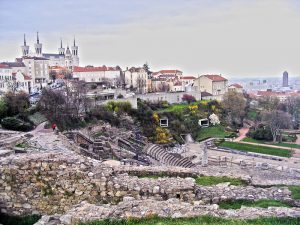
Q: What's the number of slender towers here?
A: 4